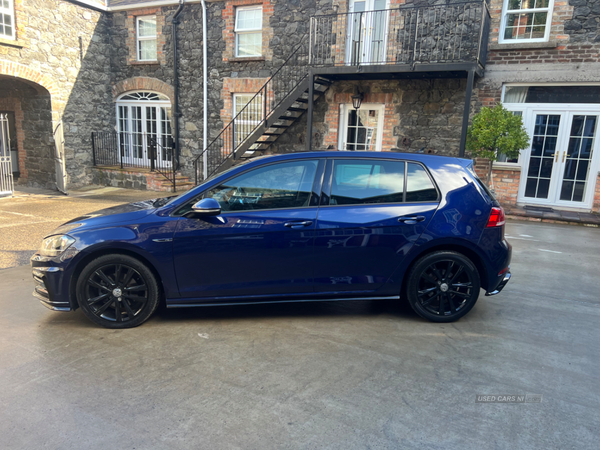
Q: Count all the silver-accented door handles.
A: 2